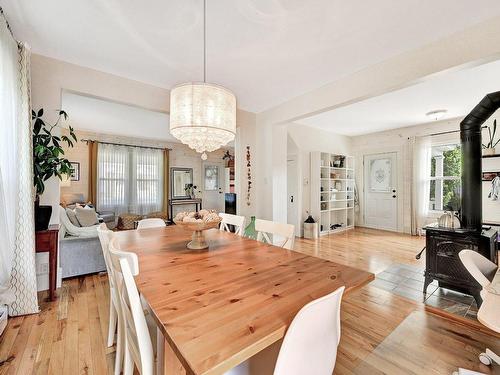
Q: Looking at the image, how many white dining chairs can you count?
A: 6